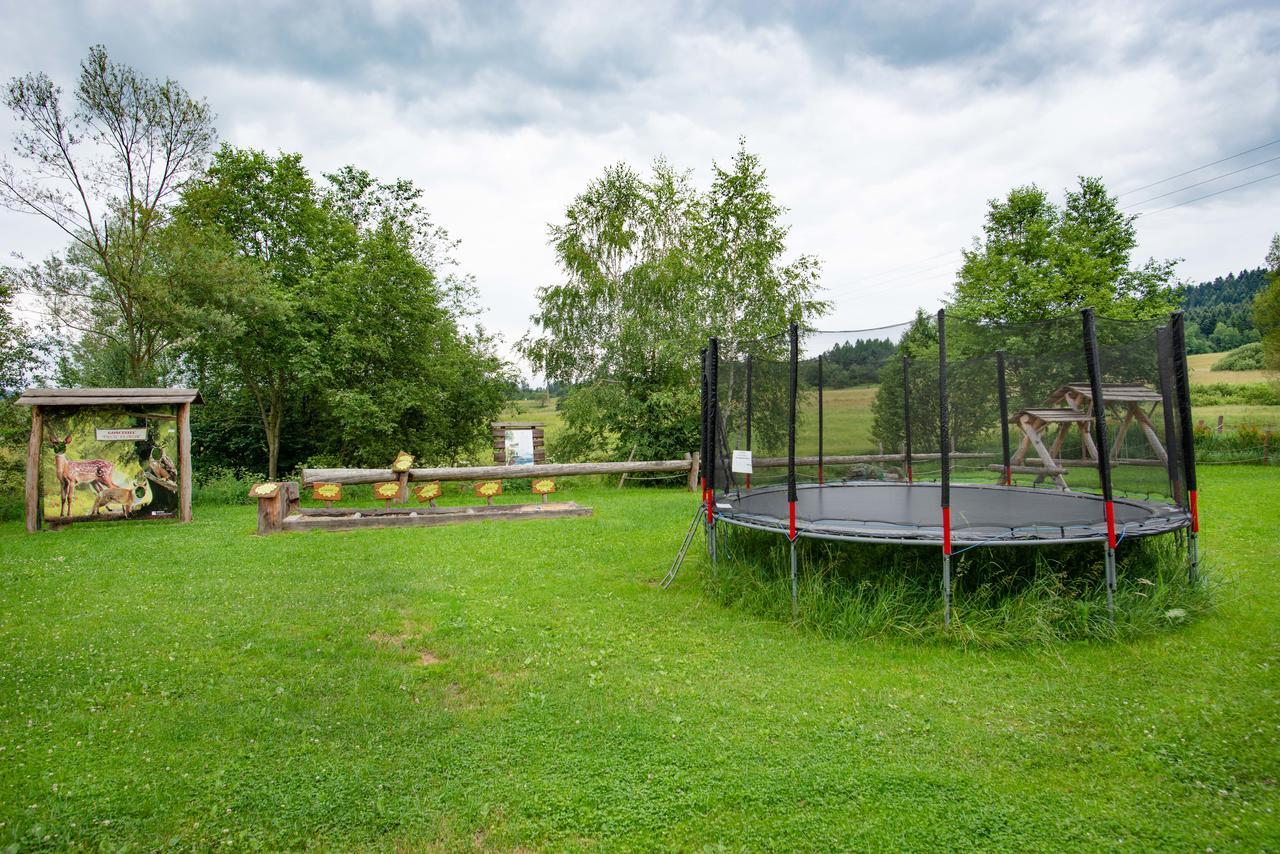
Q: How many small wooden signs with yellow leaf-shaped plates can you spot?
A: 7